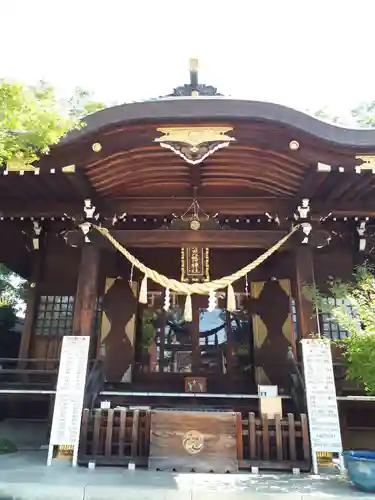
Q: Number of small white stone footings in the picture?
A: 4